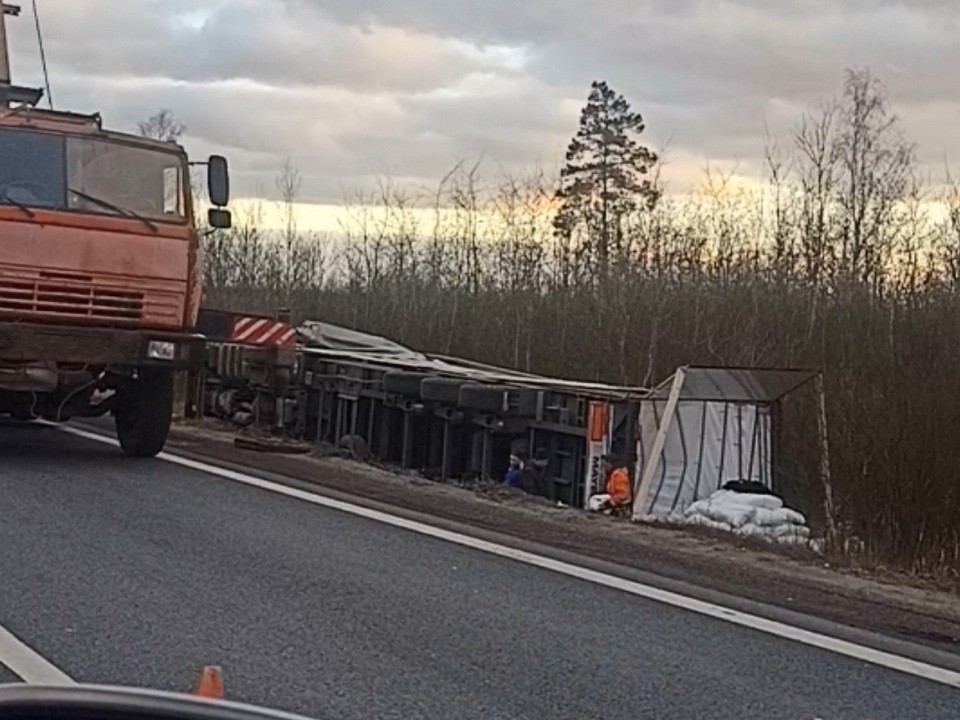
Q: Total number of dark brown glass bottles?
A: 0